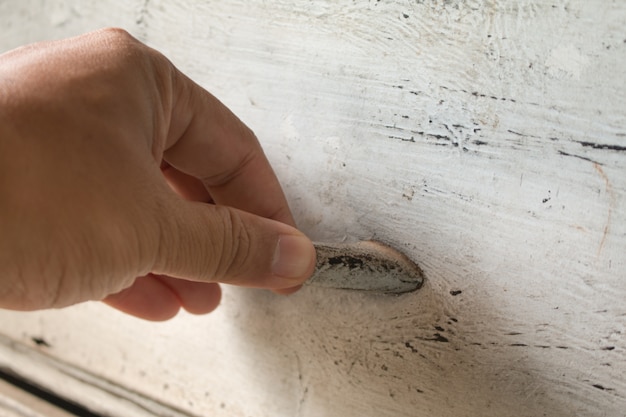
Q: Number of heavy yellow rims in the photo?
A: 0